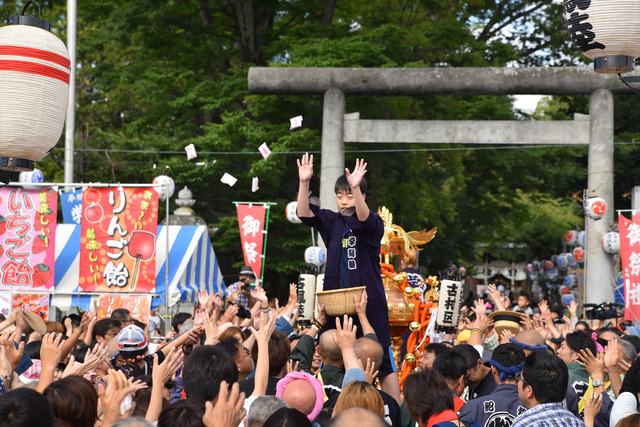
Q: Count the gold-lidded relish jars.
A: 0